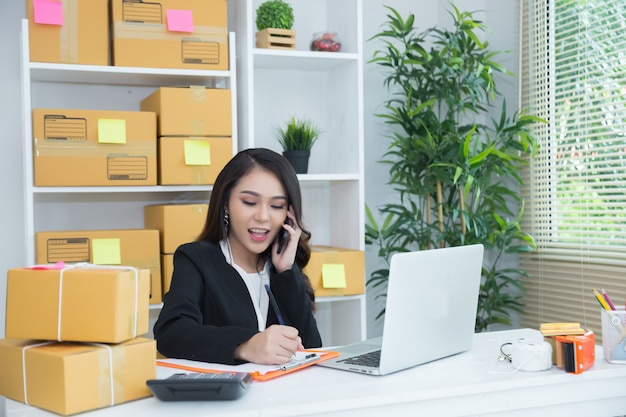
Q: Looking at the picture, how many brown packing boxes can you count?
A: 11